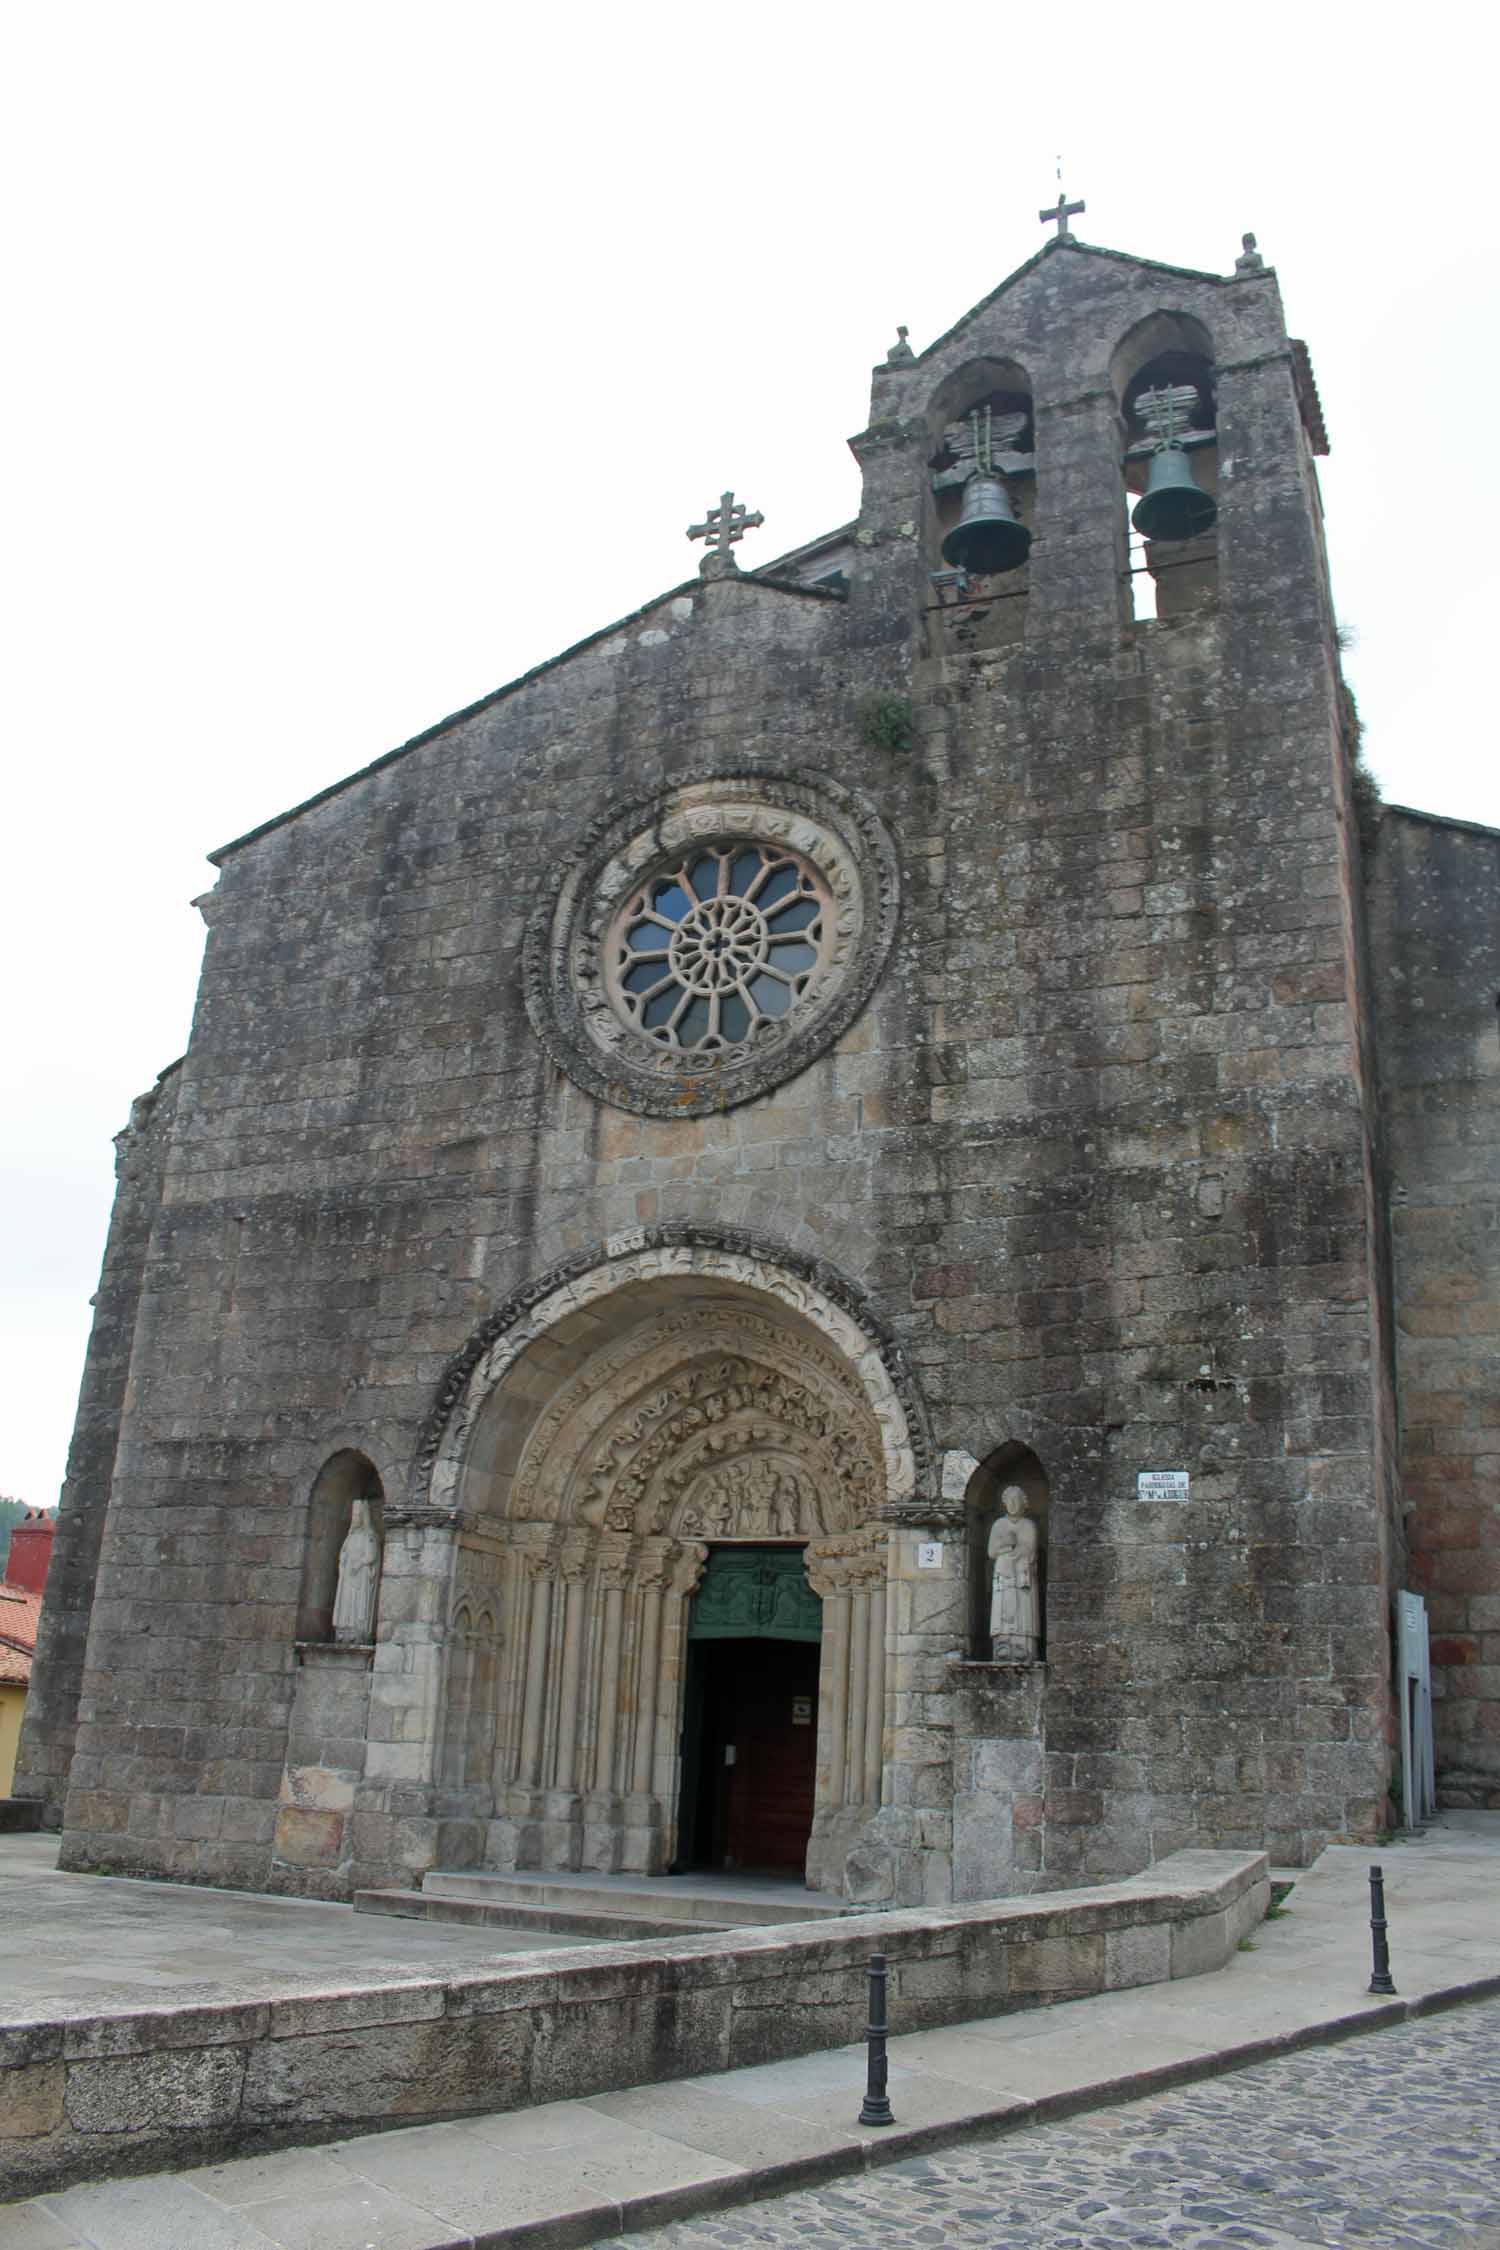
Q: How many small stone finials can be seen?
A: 2